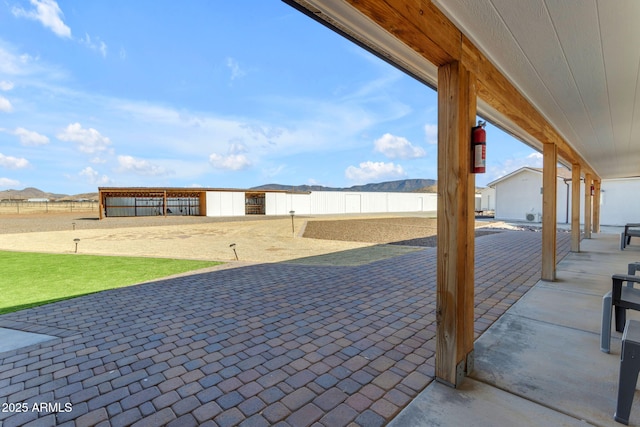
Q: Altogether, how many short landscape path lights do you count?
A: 4